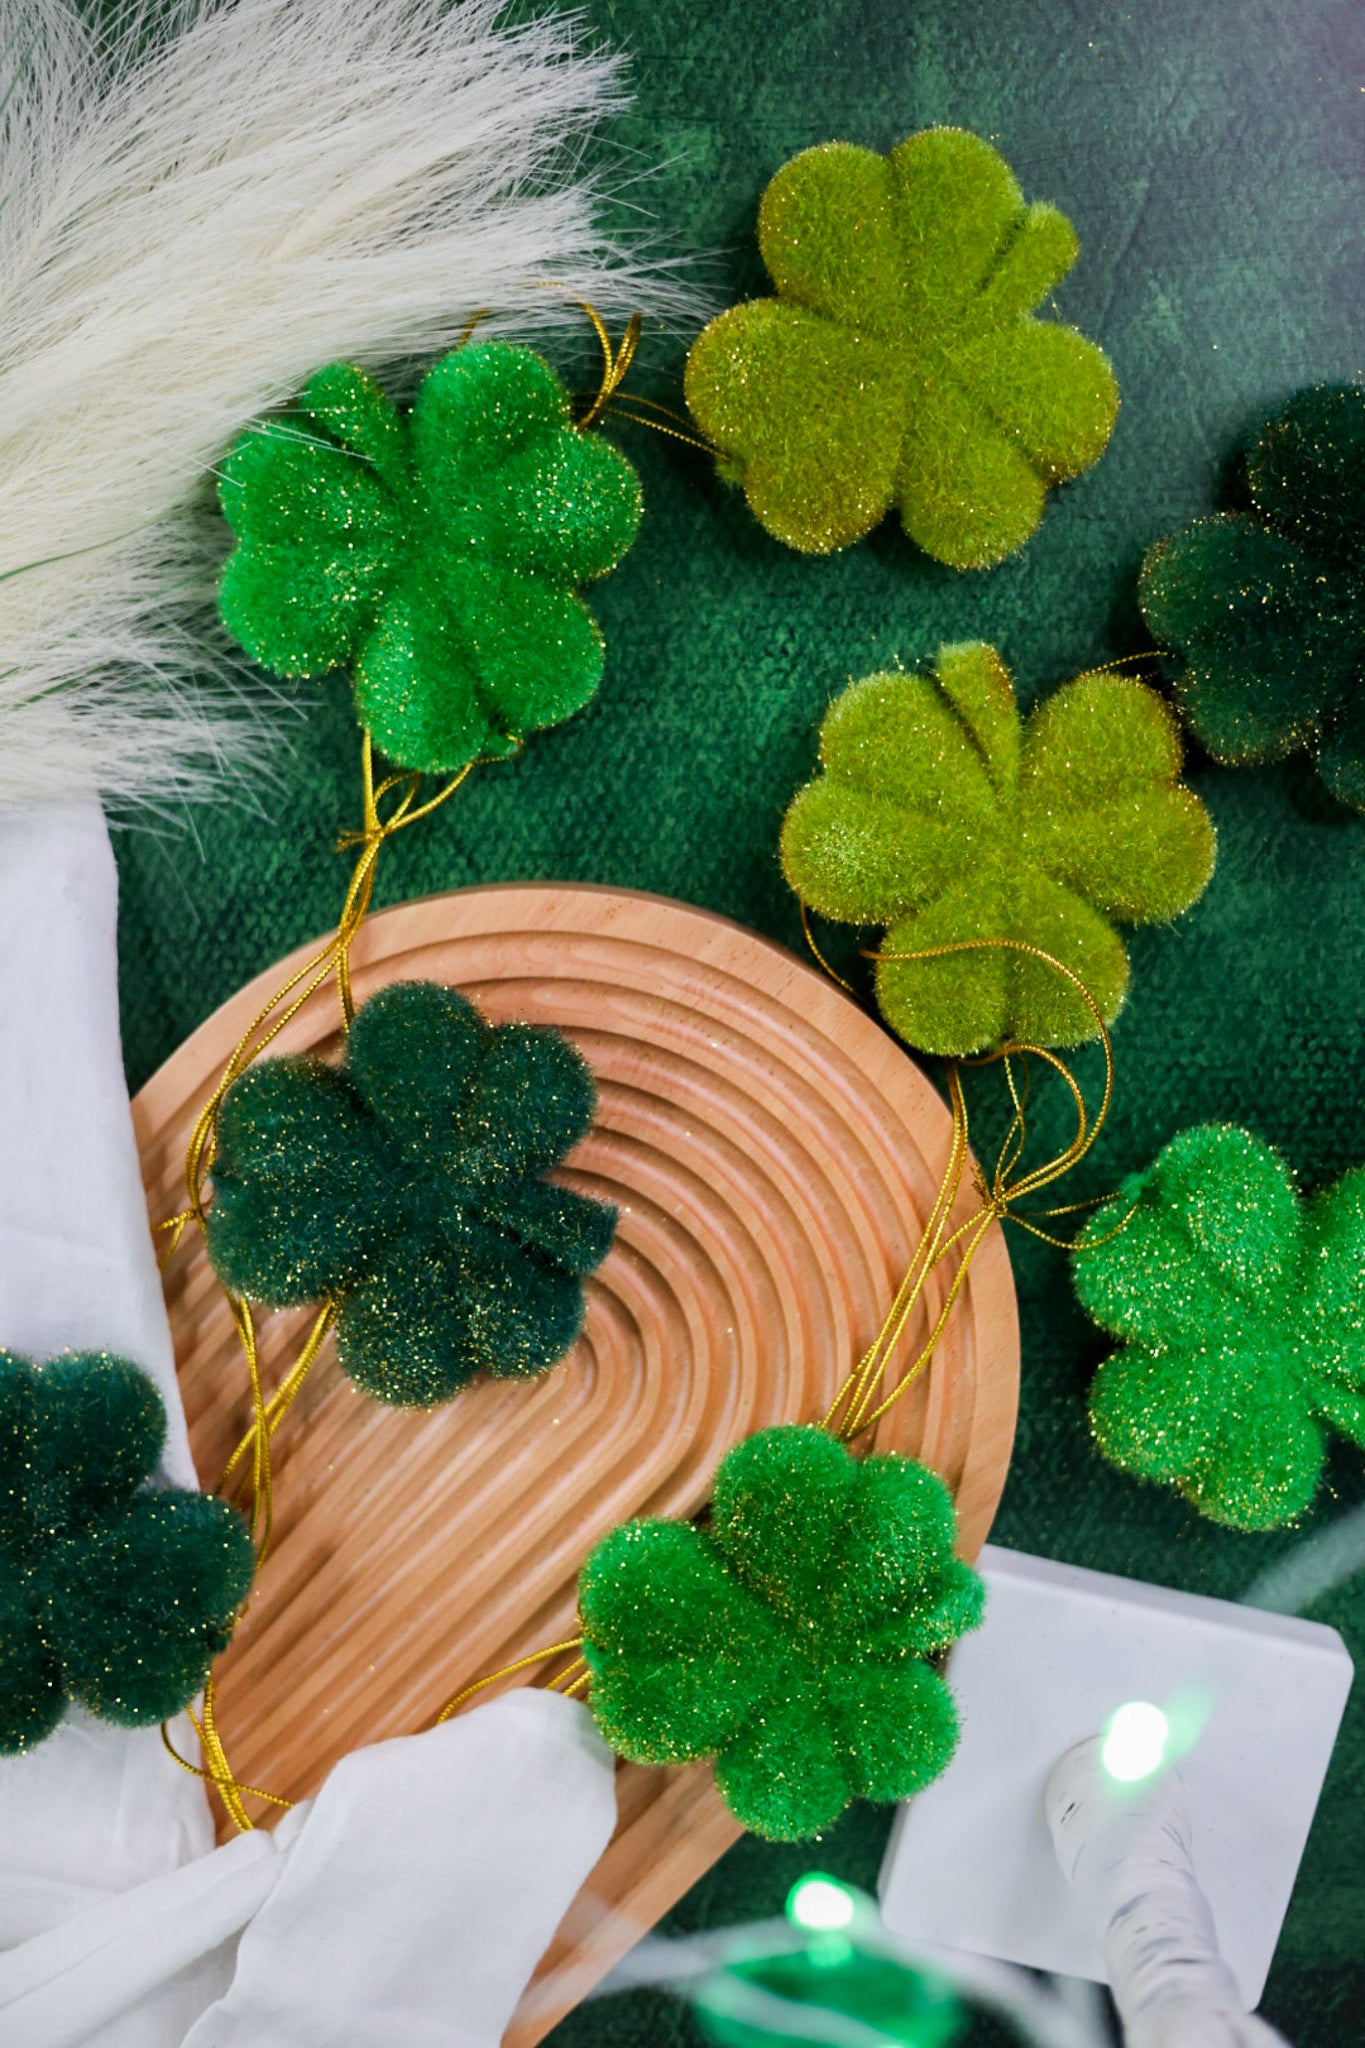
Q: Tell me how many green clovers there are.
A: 8